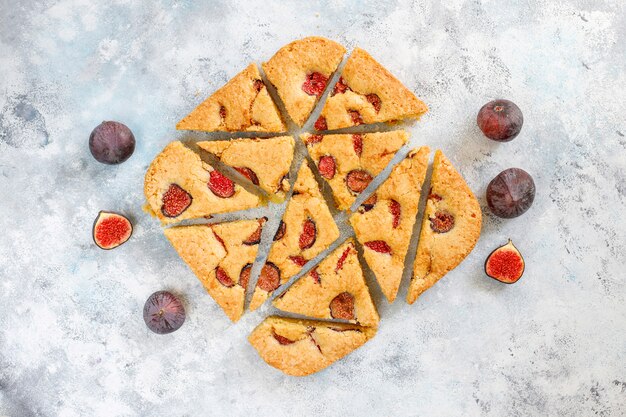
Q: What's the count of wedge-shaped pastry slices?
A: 12